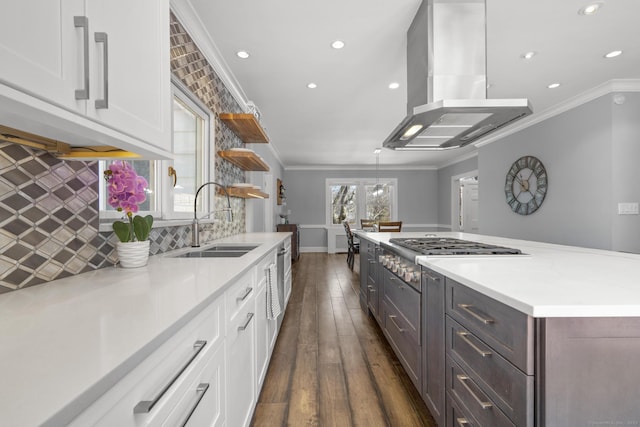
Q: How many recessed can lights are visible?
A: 8